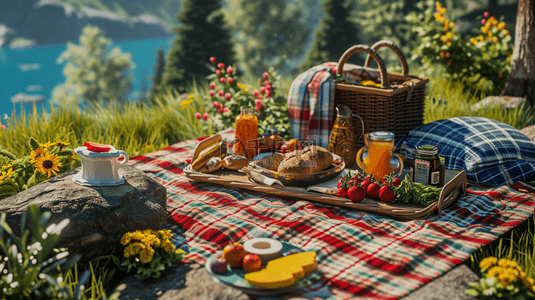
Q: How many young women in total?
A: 0